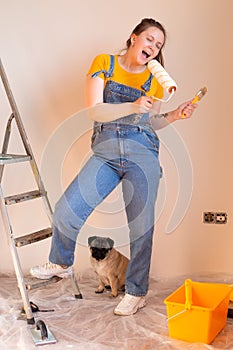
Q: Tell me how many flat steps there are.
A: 4